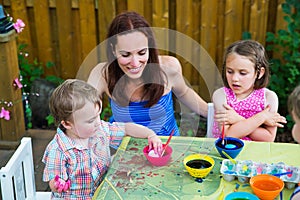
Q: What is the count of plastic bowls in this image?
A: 5